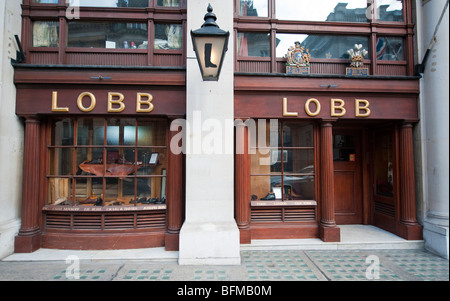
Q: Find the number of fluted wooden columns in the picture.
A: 5